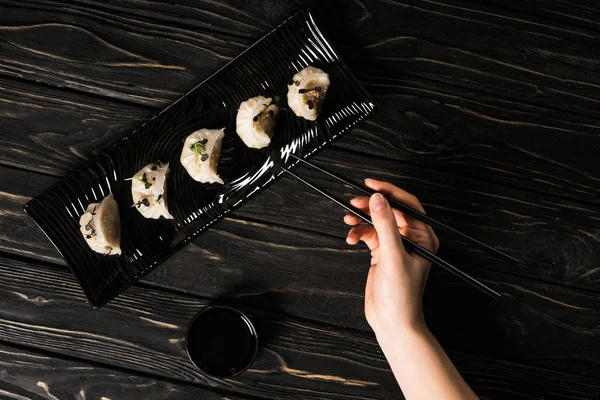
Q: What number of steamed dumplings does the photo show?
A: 5